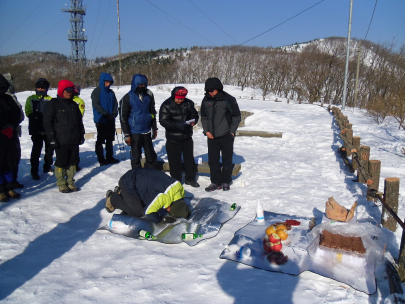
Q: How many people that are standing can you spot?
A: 9